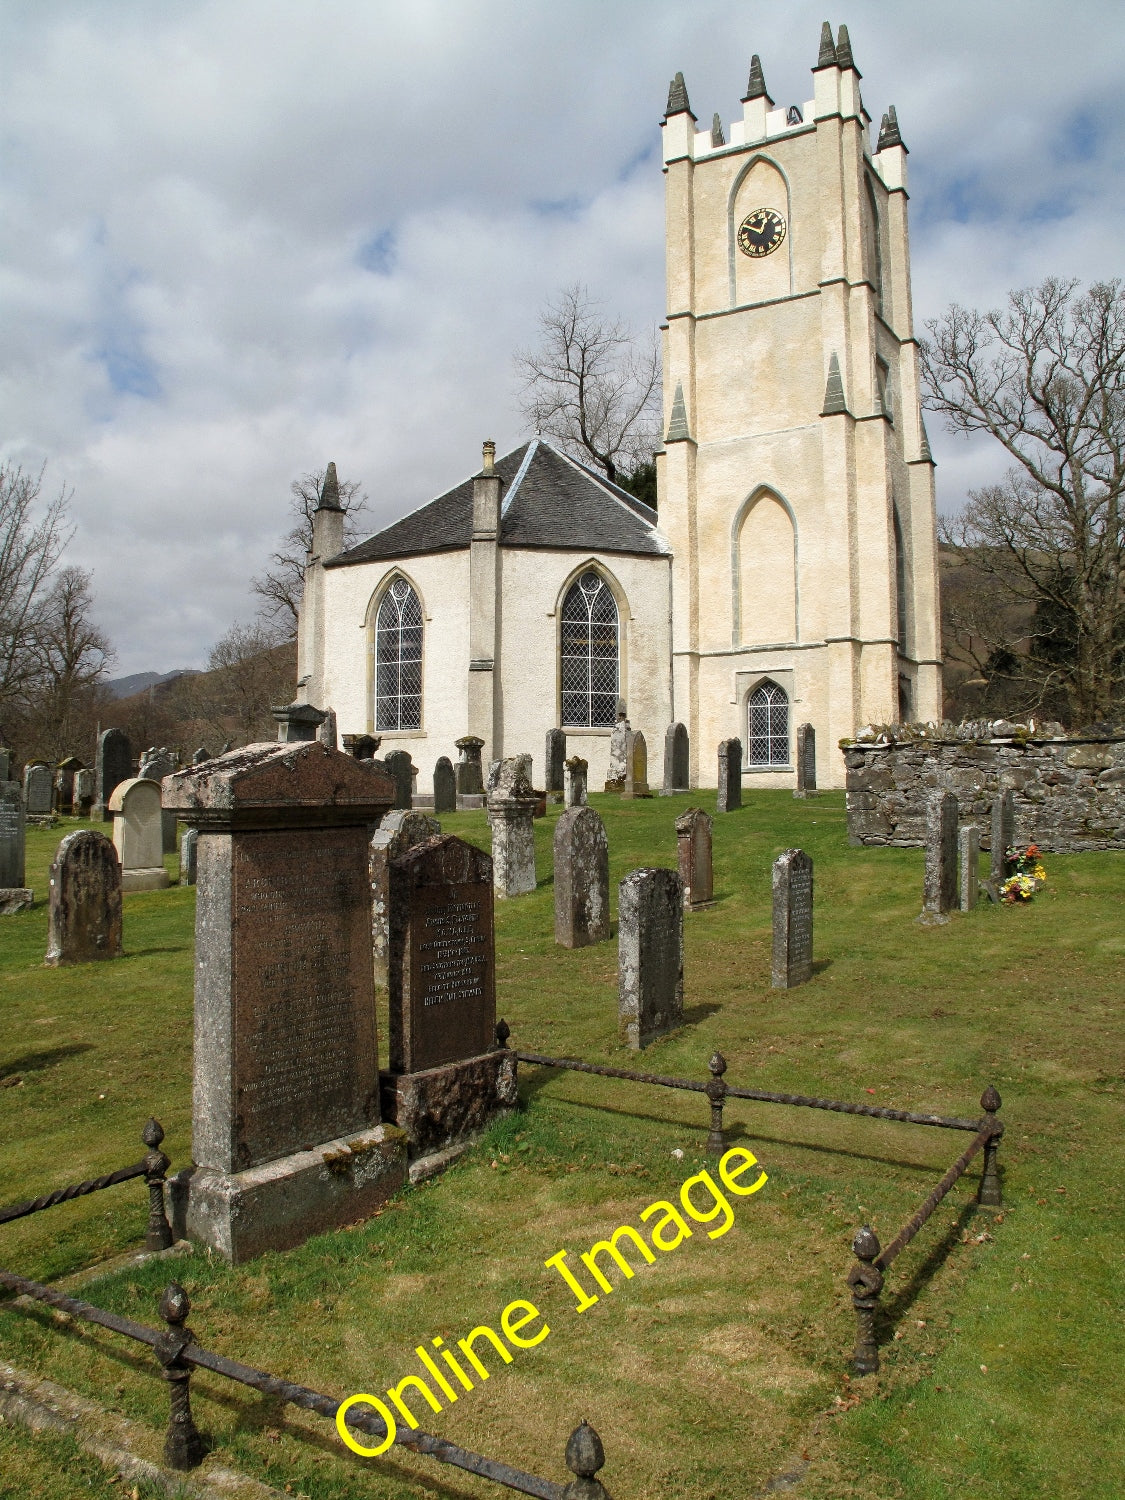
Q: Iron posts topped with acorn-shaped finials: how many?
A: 7